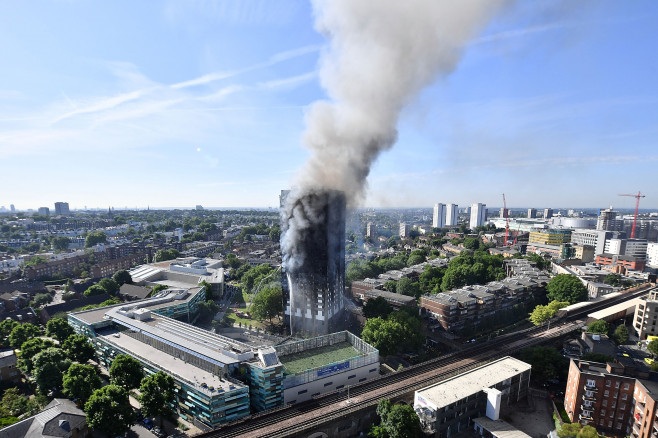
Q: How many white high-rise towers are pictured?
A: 3